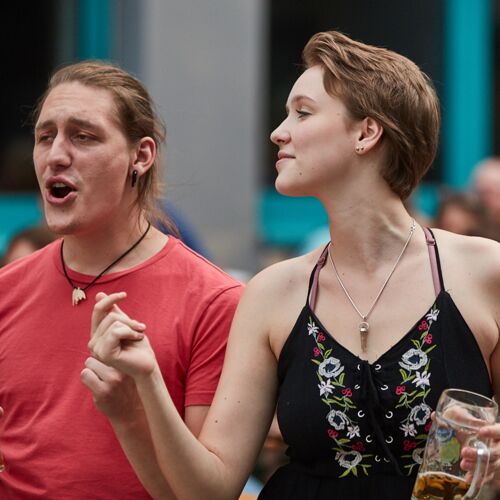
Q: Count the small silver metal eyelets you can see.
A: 10